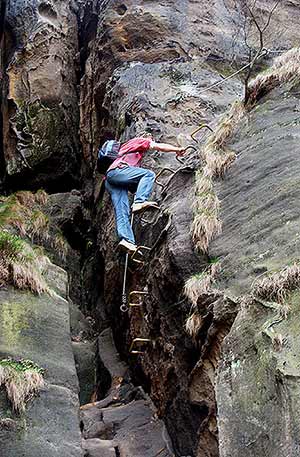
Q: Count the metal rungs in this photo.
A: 7